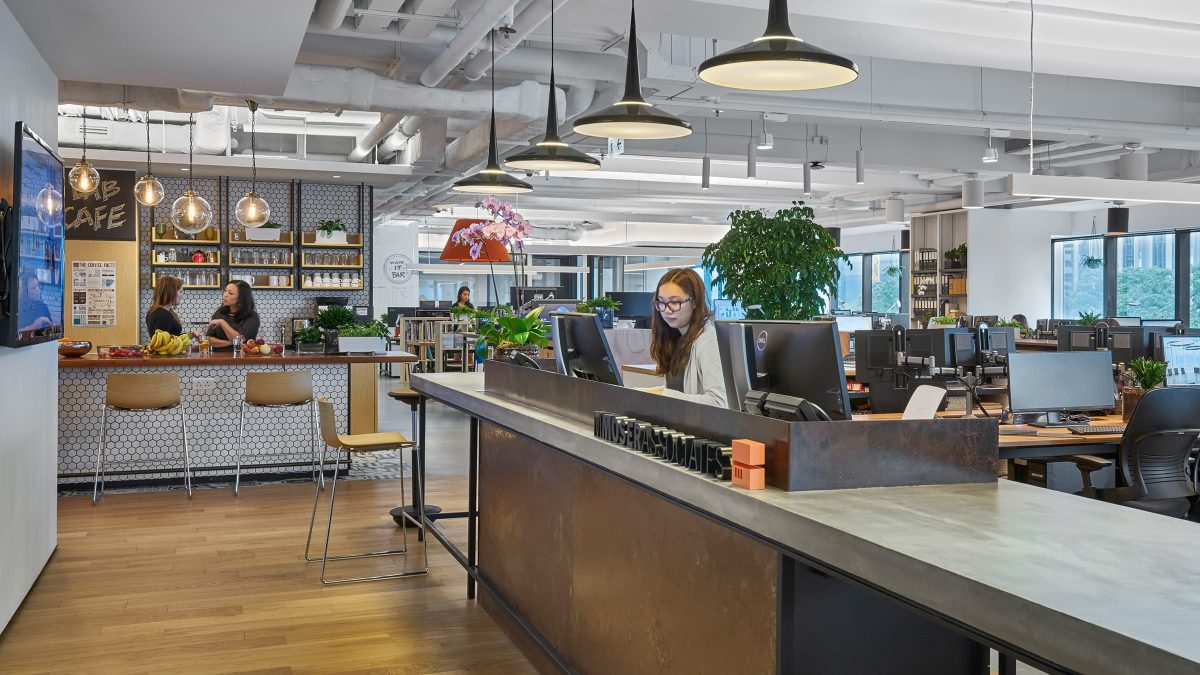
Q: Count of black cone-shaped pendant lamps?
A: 4